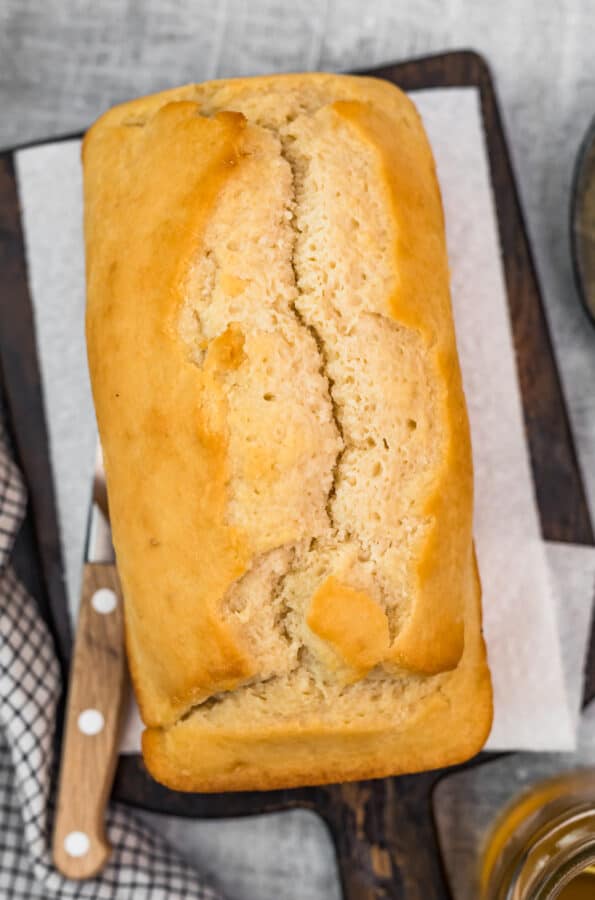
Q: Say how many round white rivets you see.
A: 3